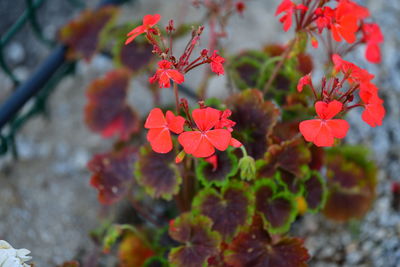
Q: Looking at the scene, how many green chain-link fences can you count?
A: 1